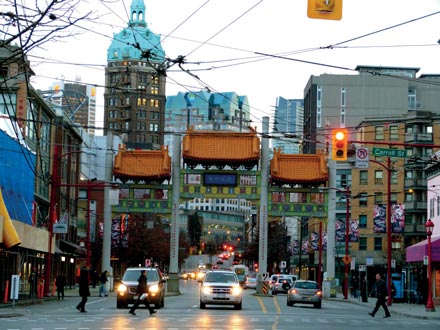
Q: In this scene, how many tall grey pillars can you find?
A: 4